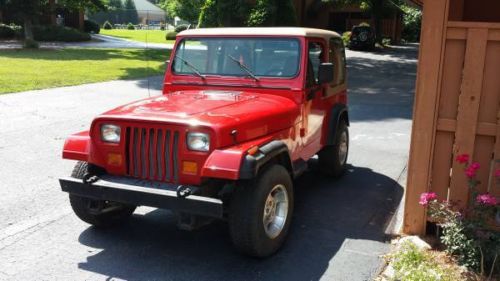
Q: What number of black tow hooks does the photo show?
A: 2